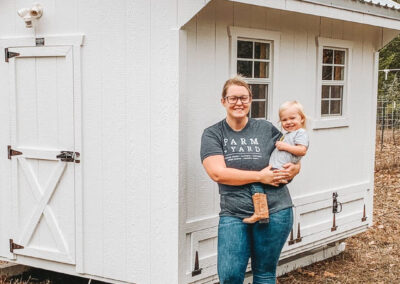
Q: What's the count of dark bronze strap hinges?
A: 8